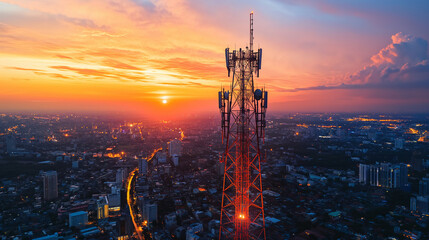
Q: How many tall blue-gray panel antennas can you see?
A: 4